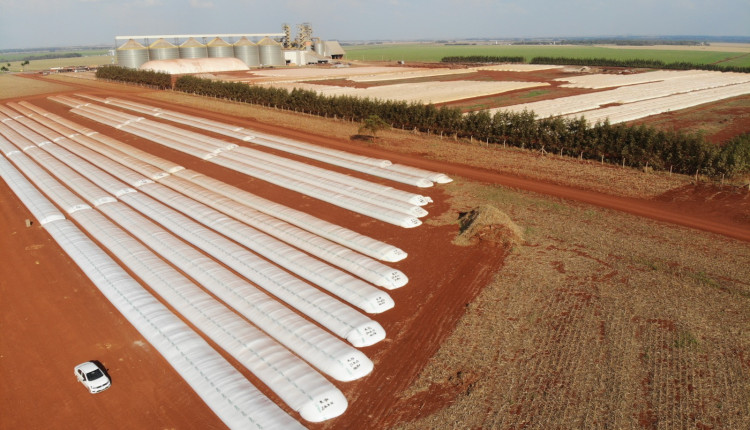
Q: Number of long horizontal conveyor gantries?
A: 1